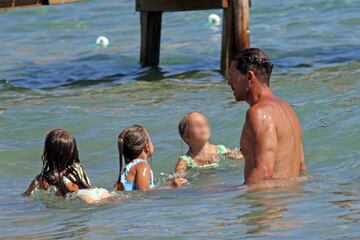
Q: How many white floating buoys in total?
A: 2